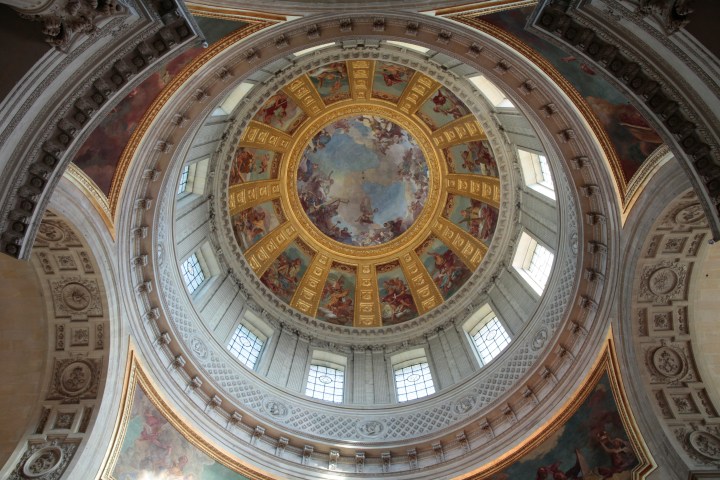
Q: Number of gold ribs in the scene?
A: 12